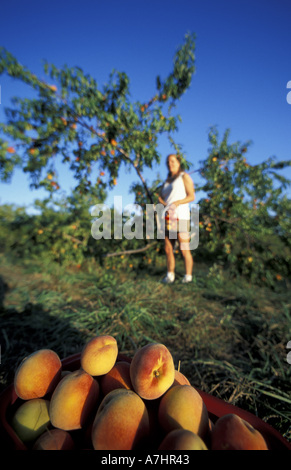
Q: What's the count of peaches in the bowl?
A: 12